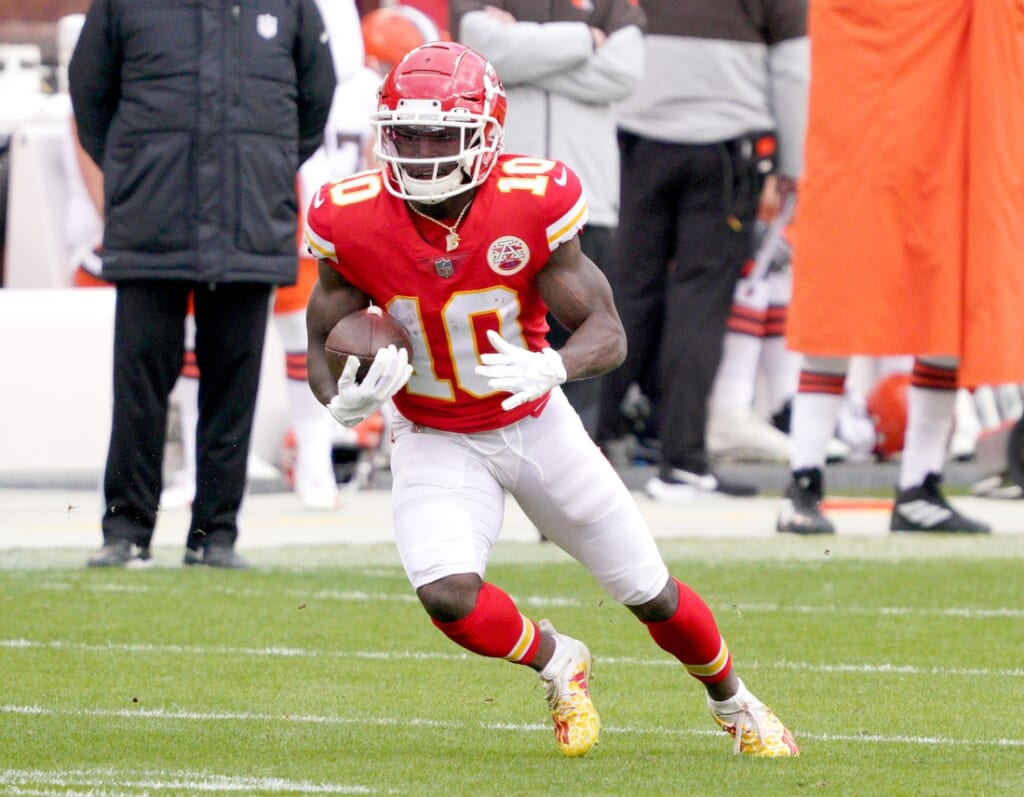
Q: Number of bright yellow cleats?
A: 2